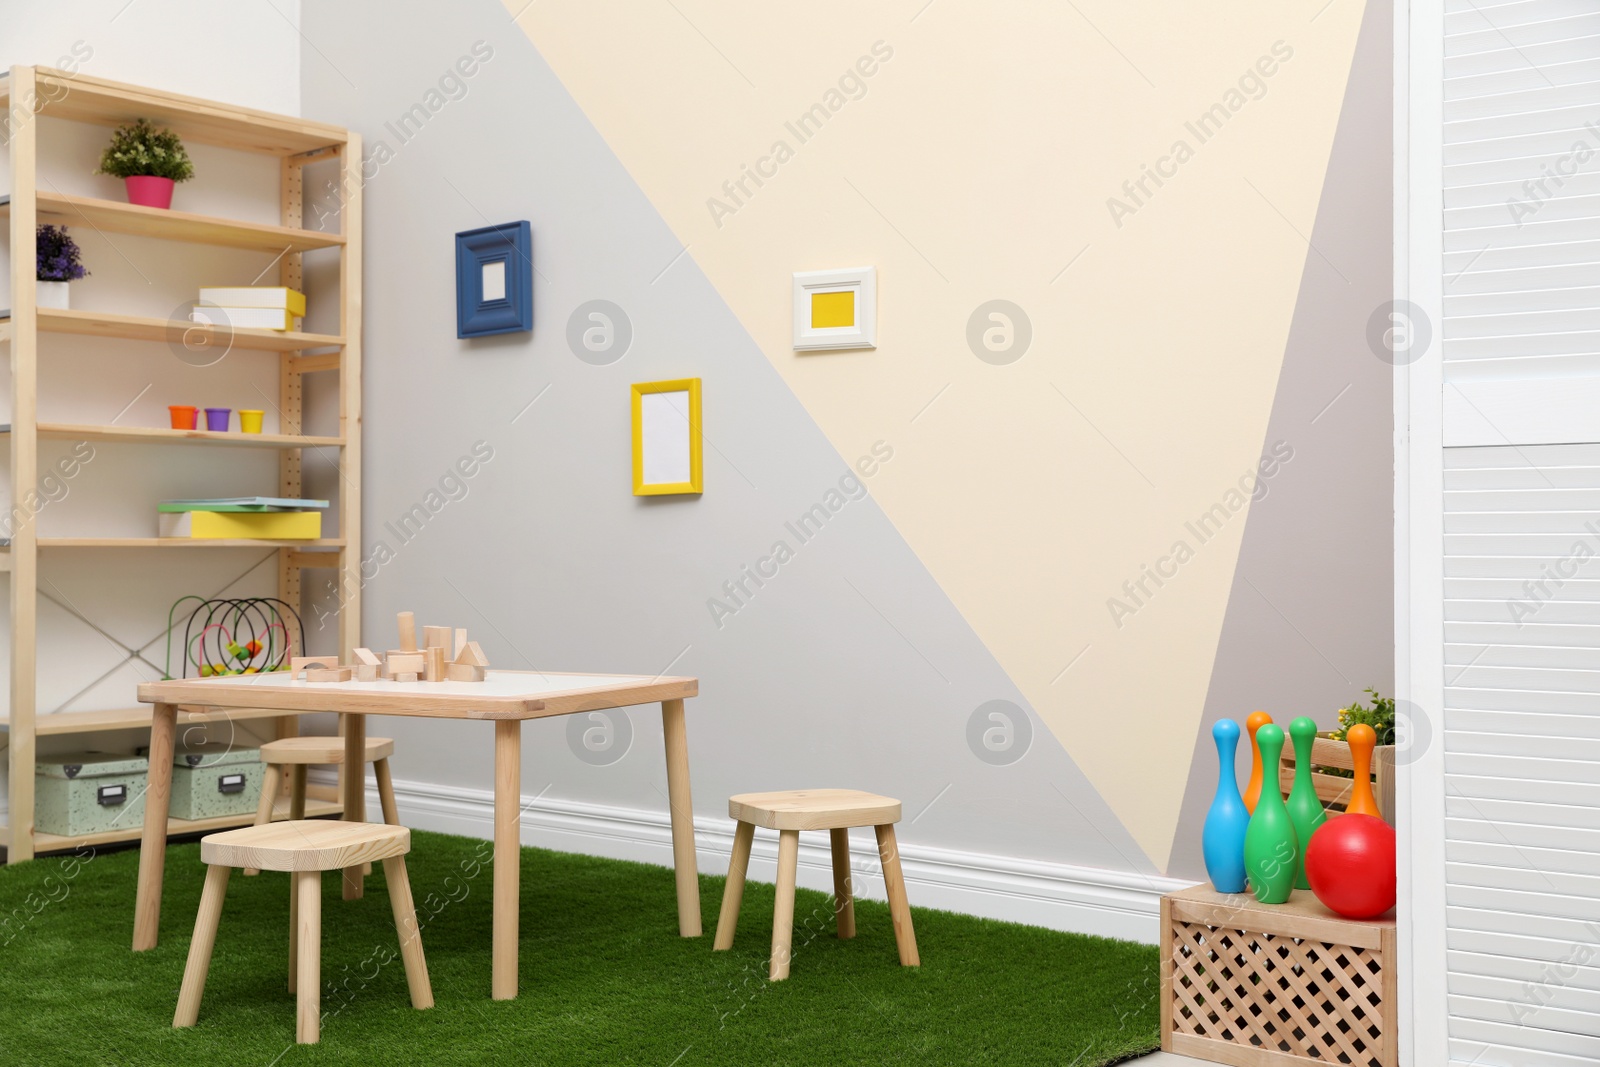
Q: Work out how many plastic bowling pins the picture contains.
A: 5